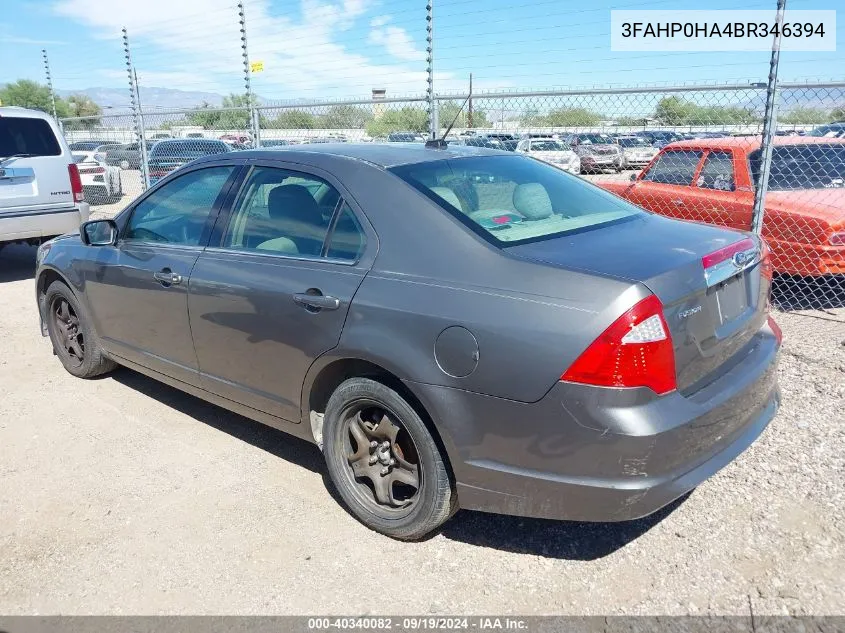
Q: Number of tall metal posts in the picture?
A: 5